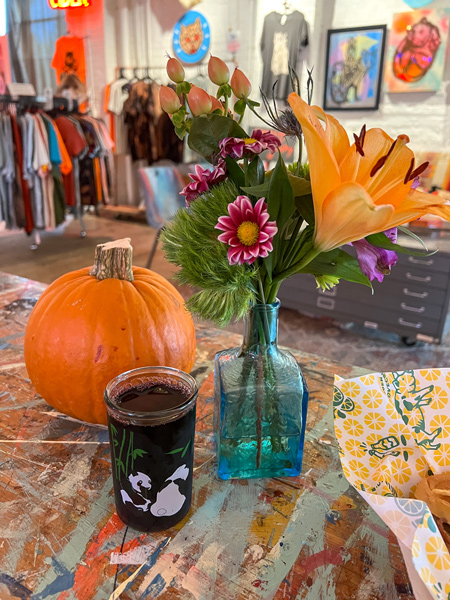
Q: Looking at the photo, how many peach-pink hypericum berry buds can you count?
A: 6